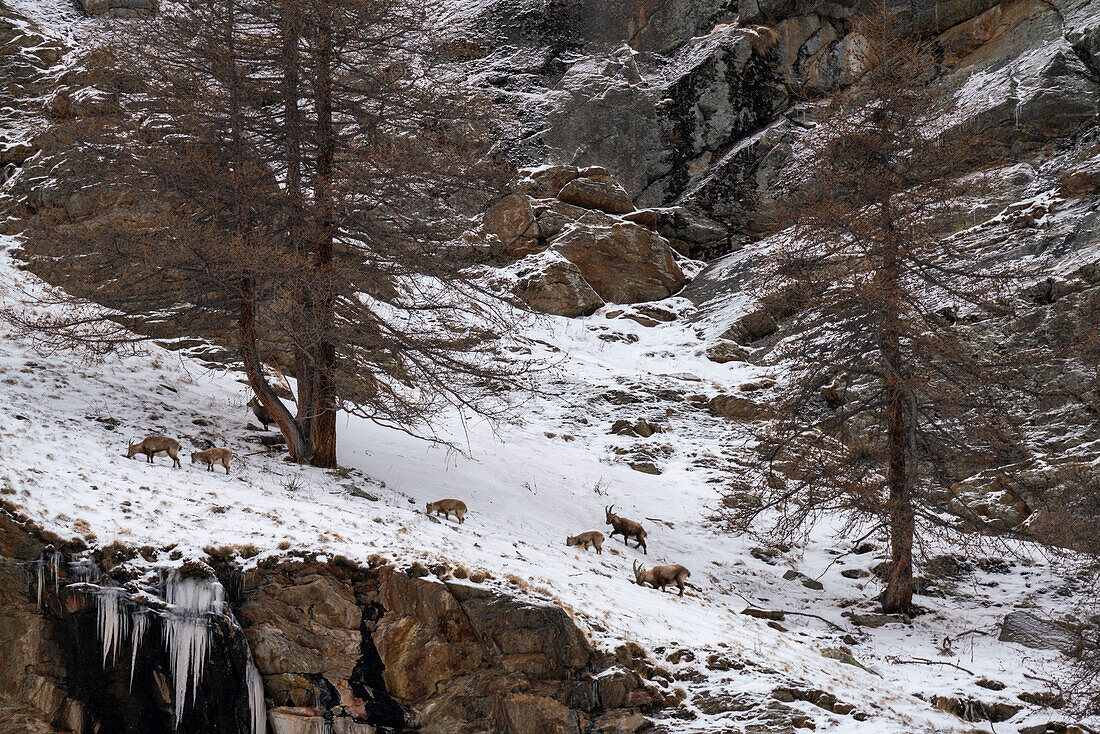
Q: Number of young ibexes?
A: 3